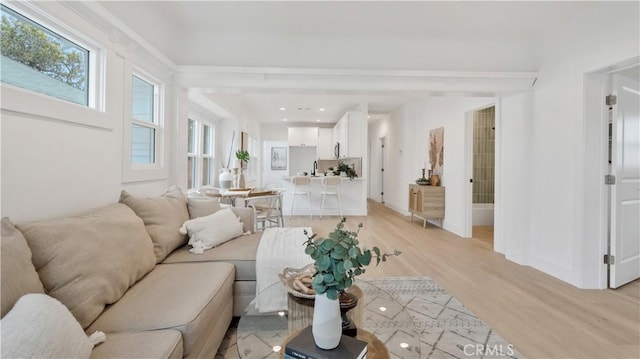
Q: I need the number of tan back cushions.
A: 4